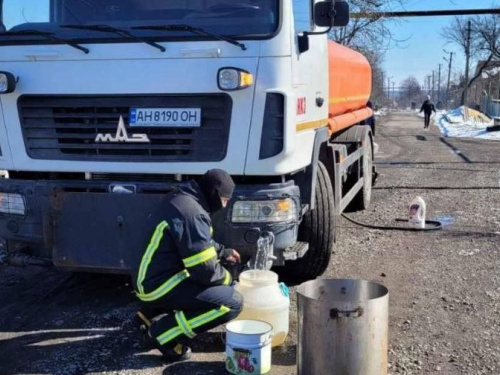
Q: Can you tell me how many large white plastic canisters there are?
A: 1